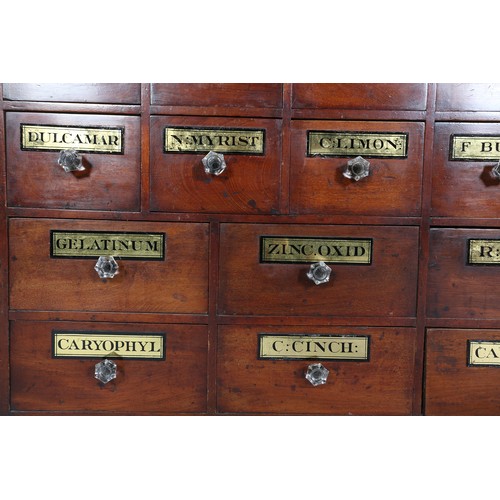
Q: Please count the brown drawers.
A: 14